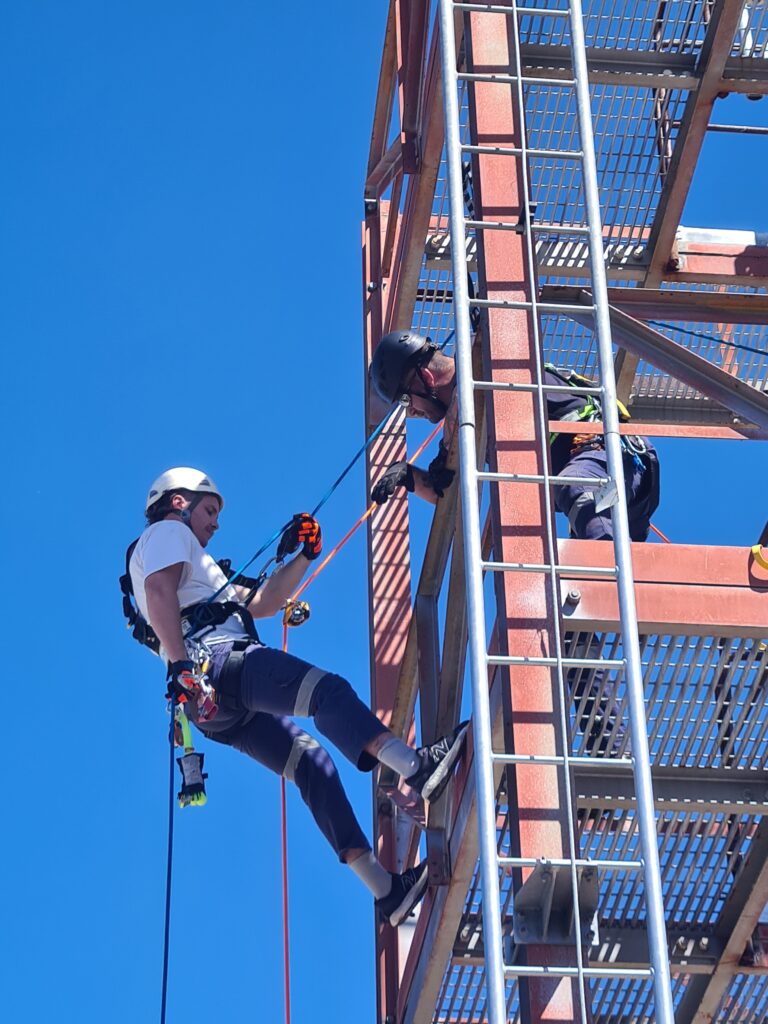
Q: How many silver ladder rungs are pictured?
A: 12